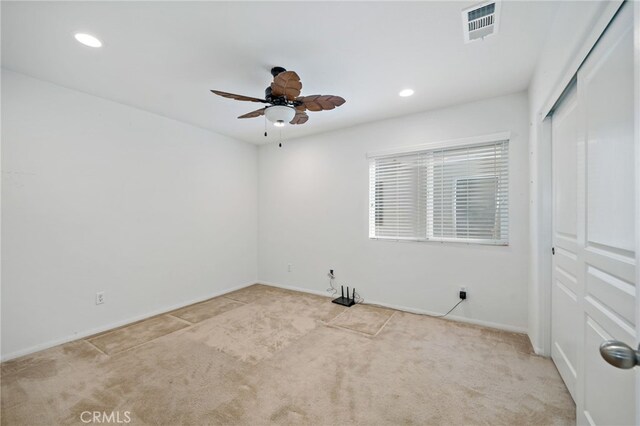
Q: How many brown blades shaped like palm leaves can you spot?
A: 5